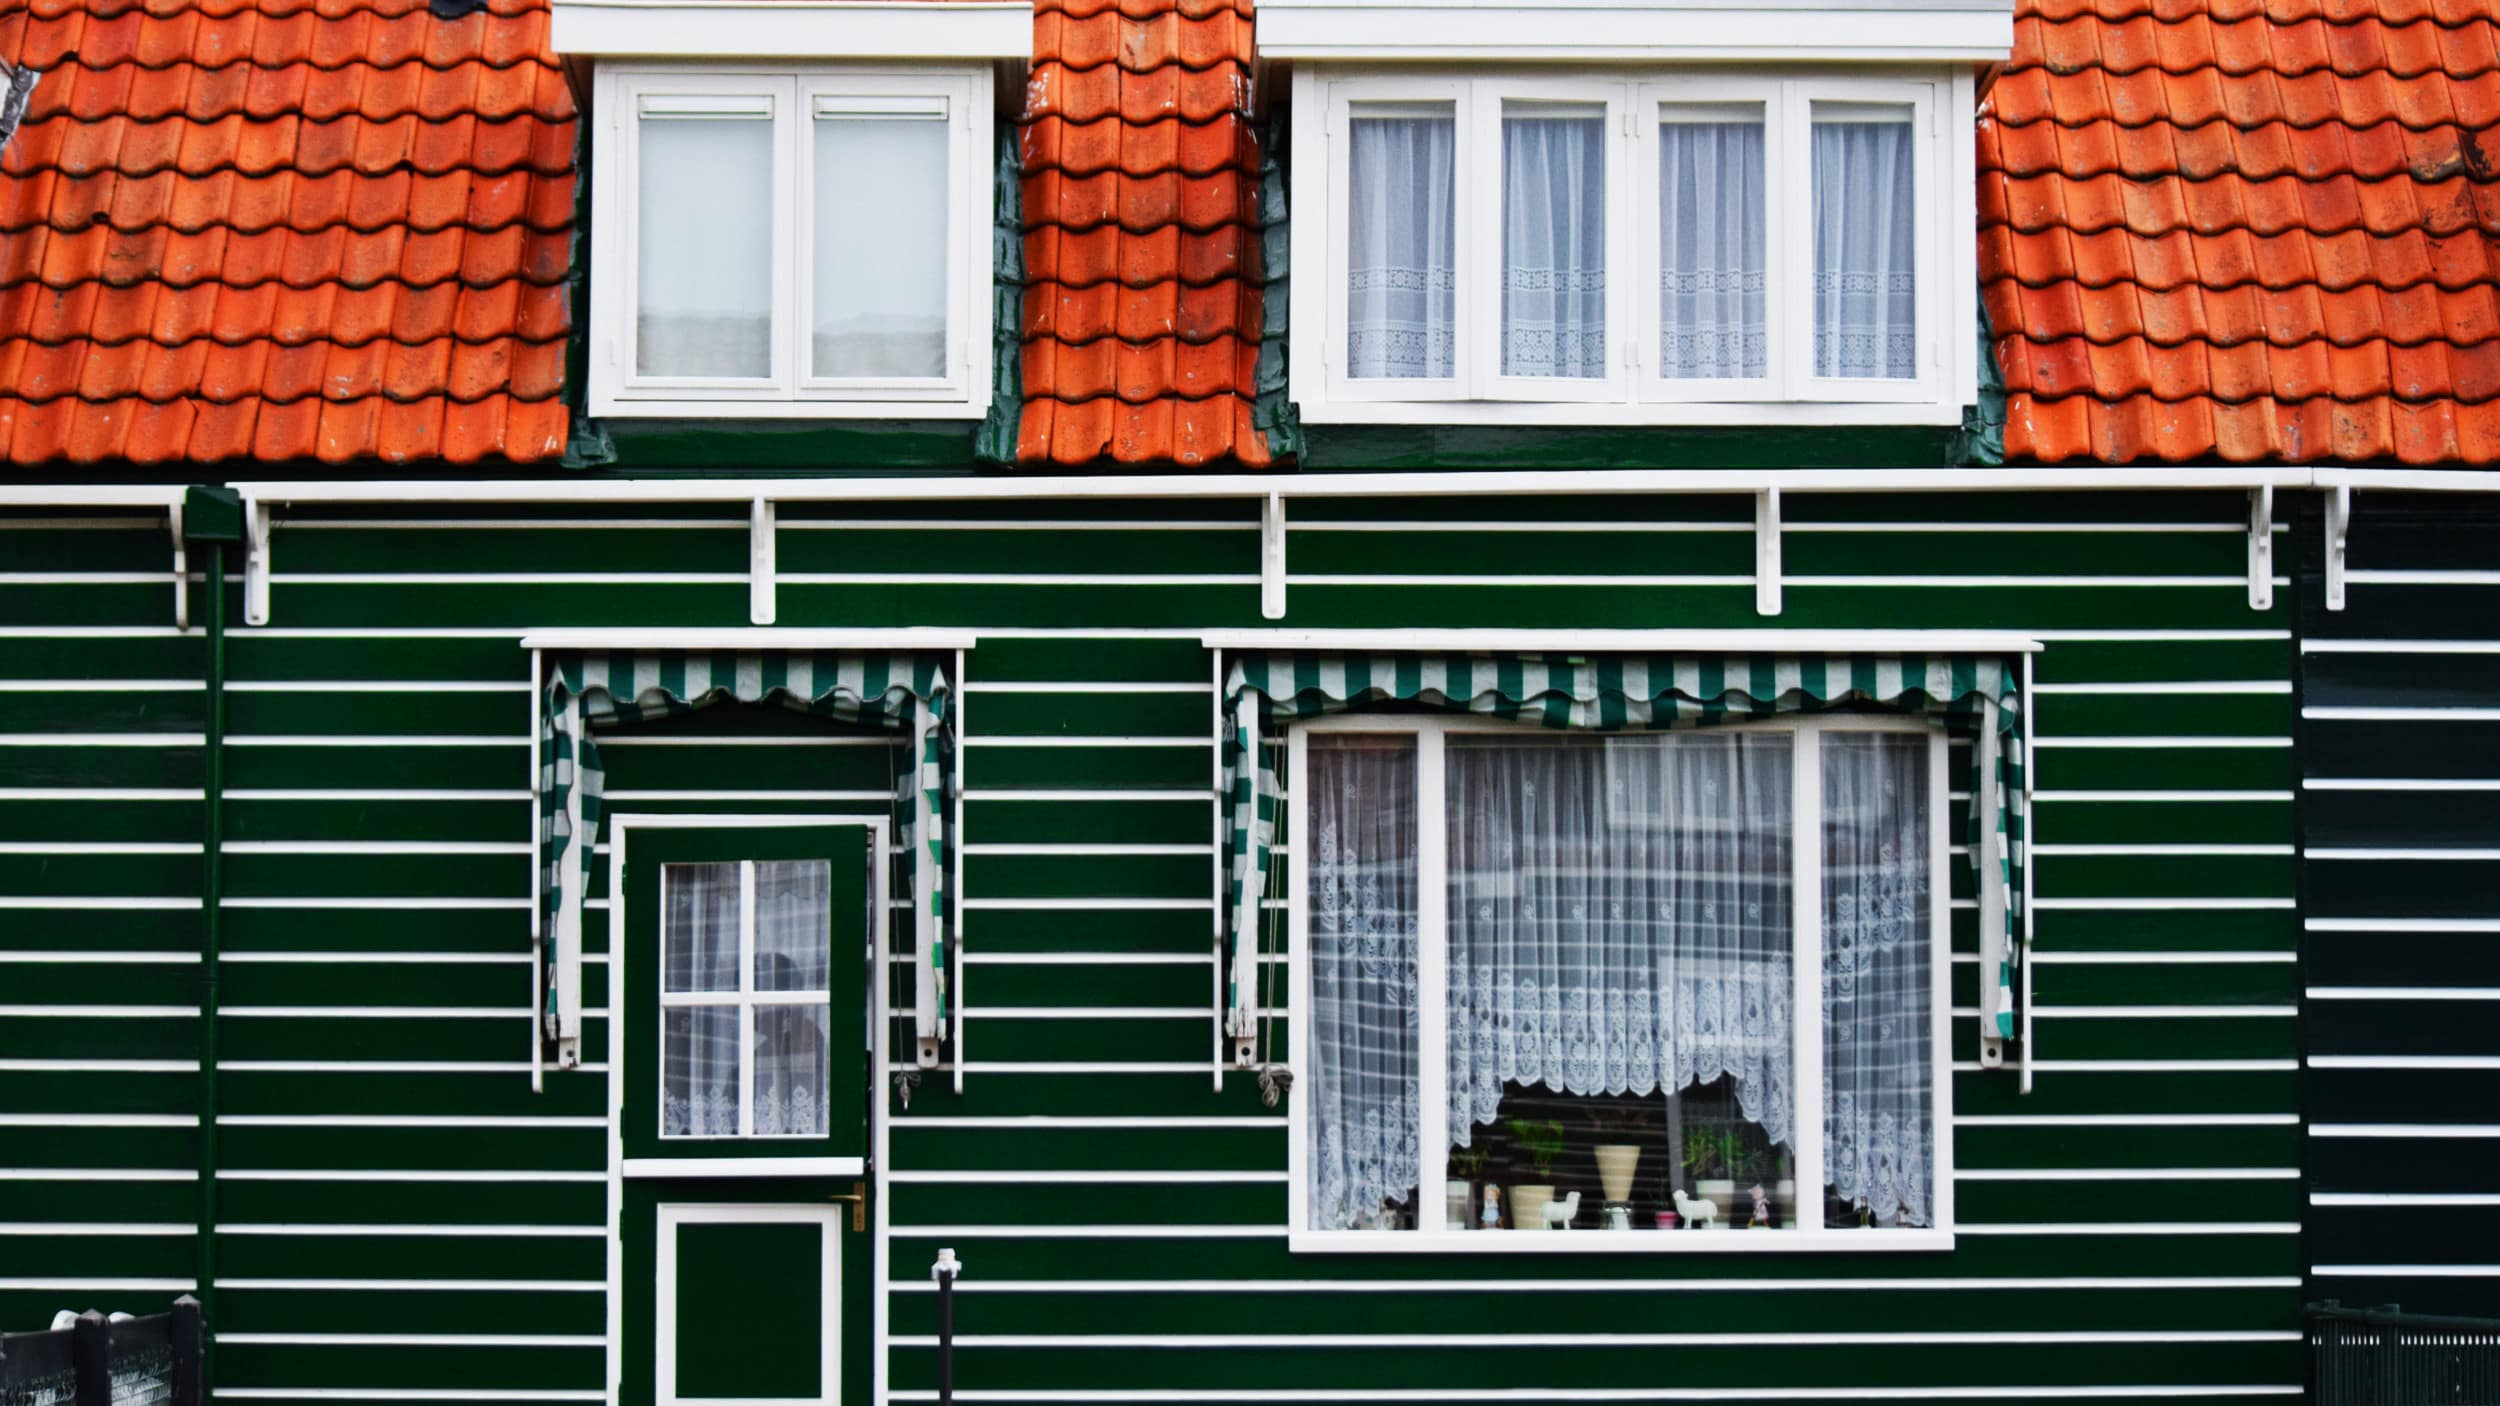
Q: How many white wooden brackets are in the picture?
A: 7